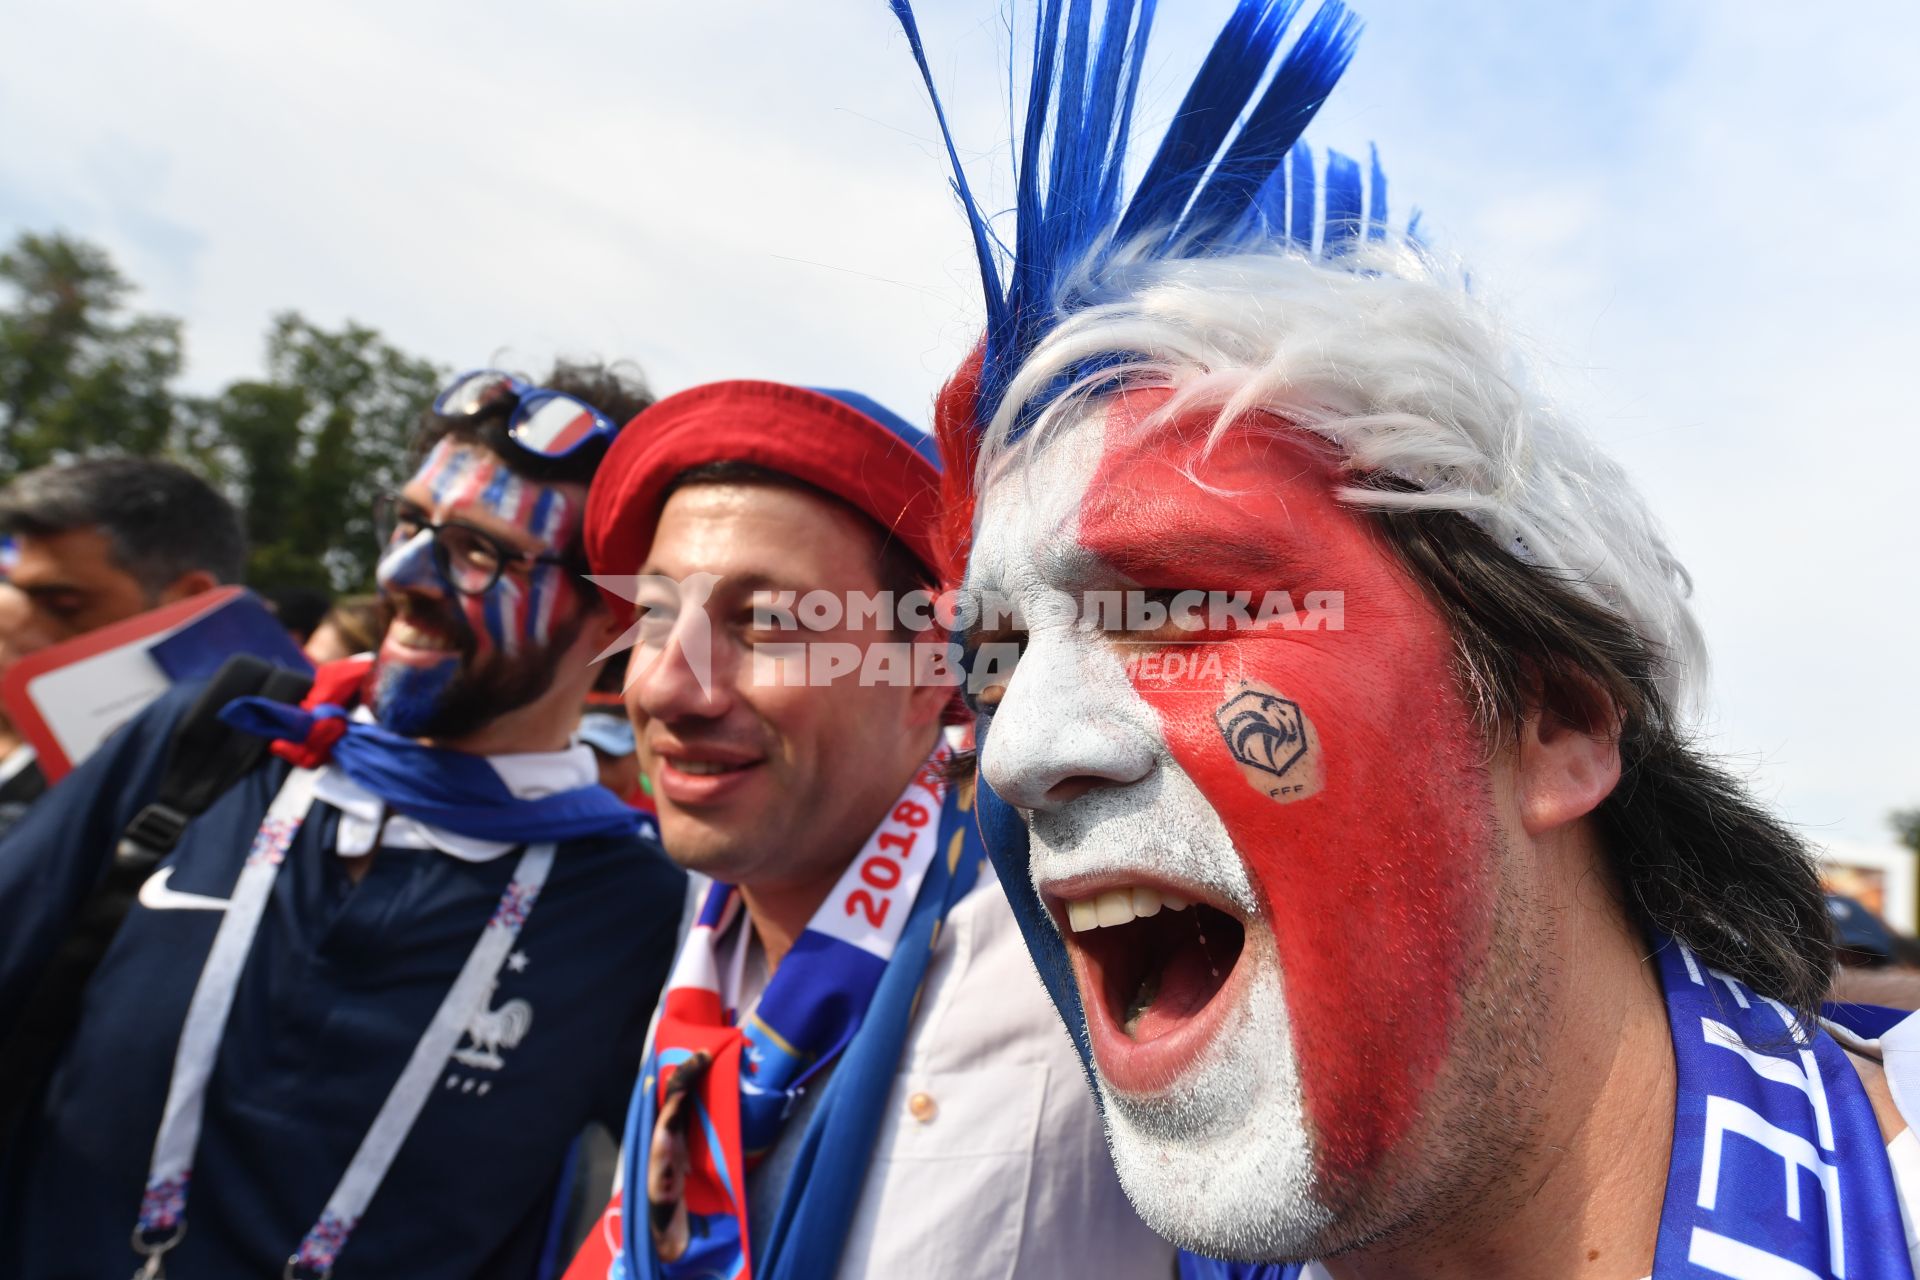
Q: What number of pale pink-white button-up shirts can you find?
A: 1